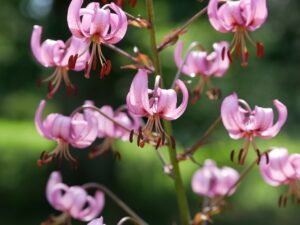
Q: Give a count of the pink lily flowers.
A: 11